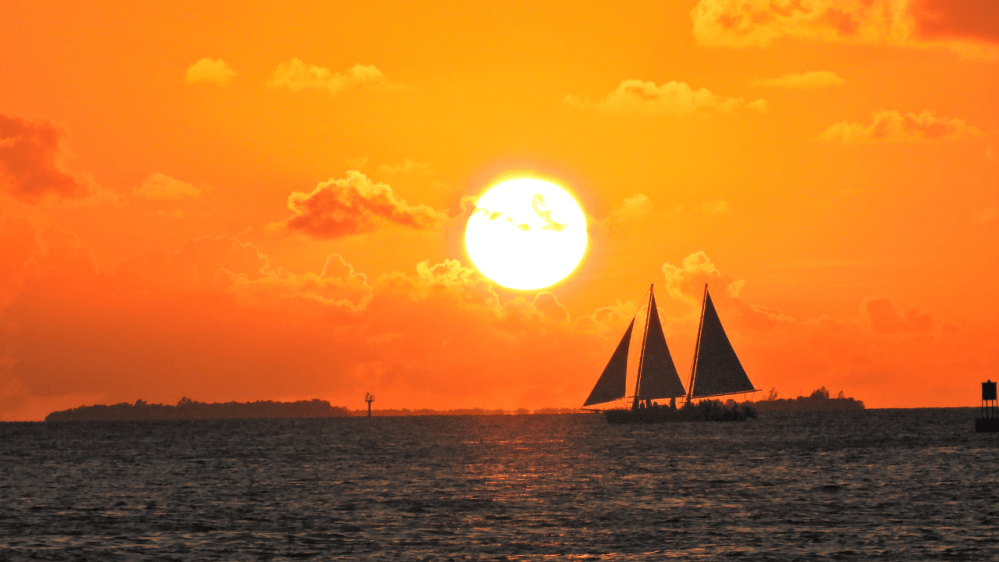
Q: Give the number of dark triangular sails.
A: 3